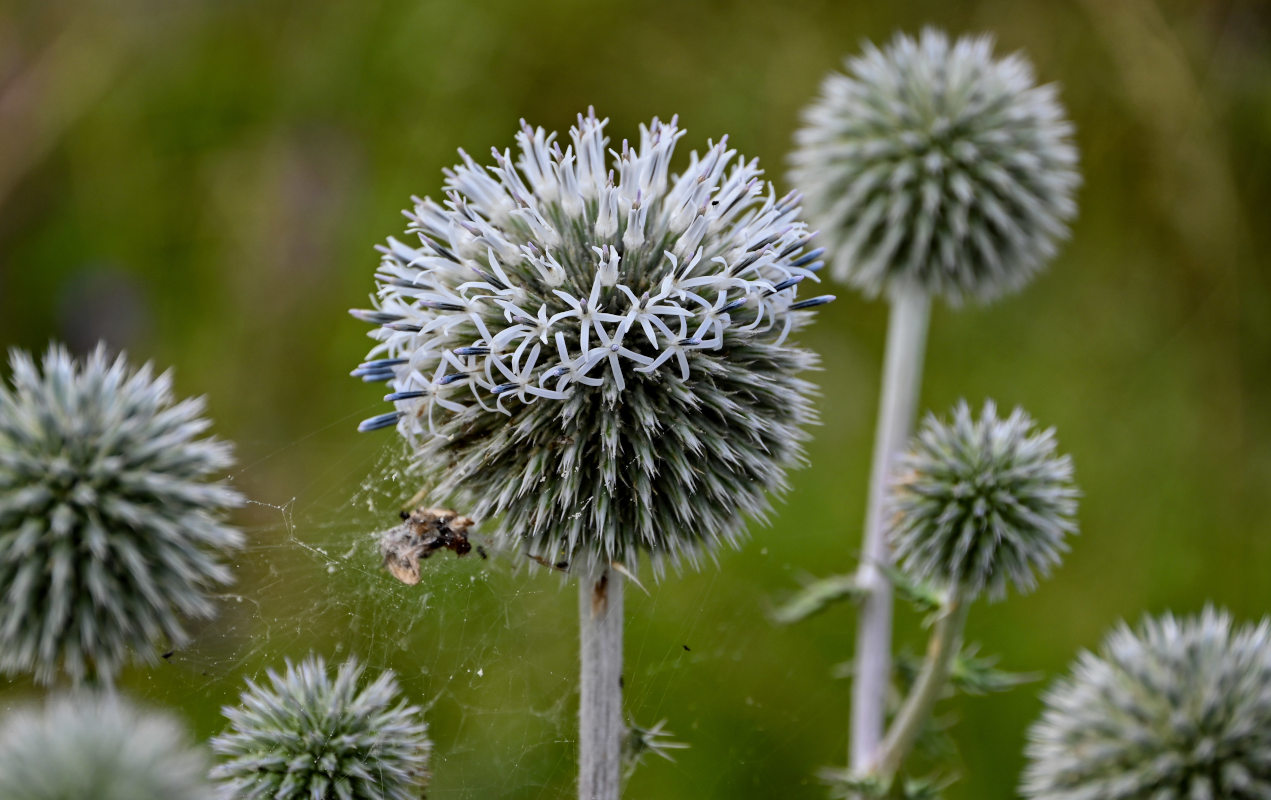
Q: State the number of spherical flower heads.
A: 7